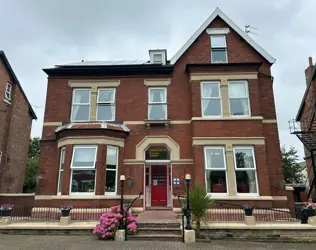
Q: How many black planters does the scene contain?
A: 4